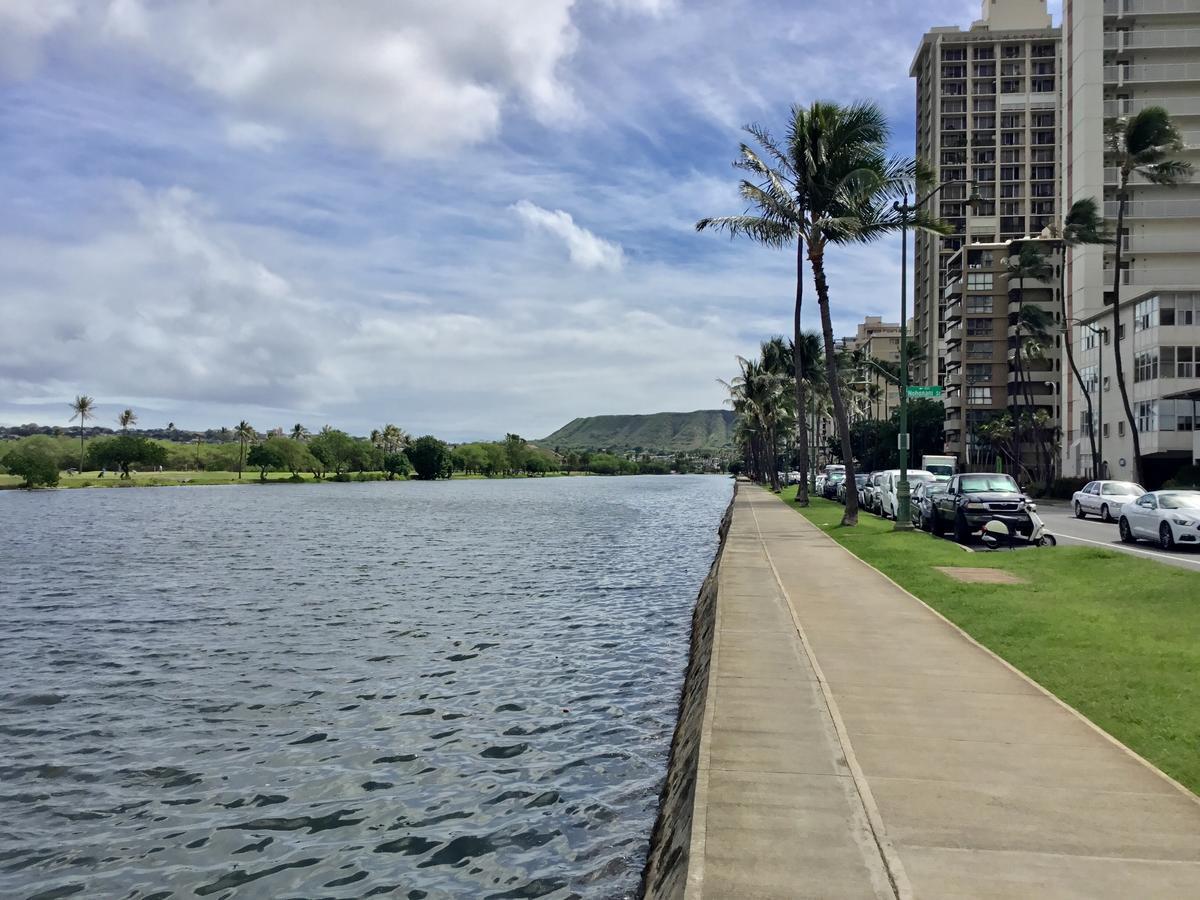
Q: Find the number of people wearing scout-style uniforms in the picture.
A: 0